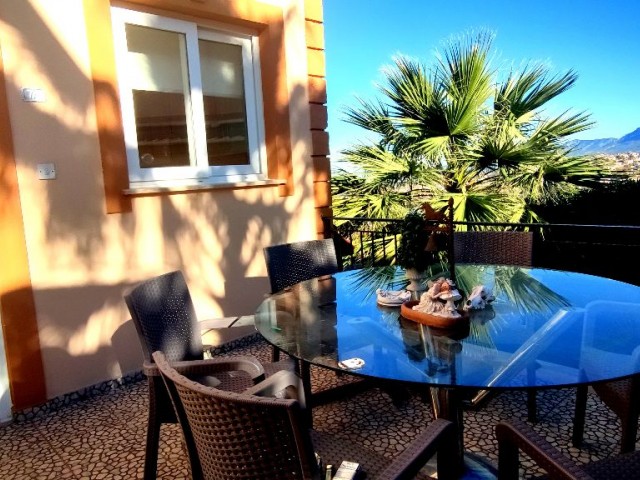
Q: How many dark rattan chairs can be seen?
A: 6